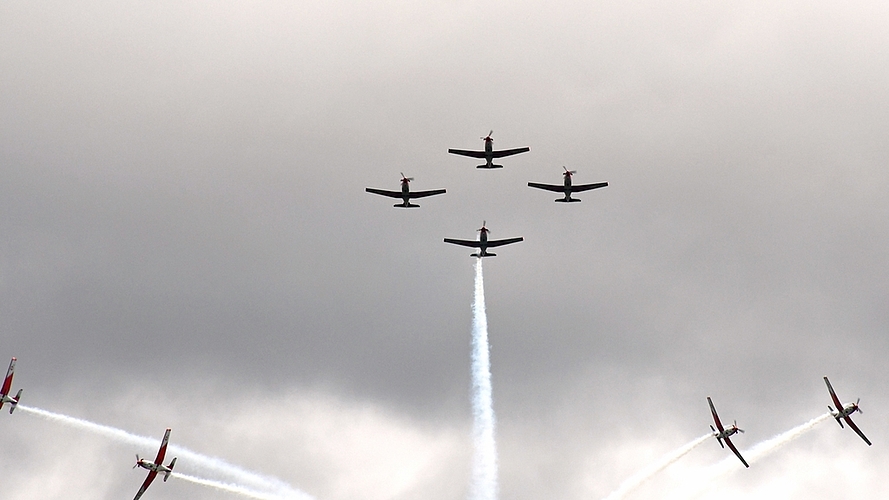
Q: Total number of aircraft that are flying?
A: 8